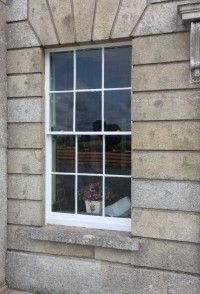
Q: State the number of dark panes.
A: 12